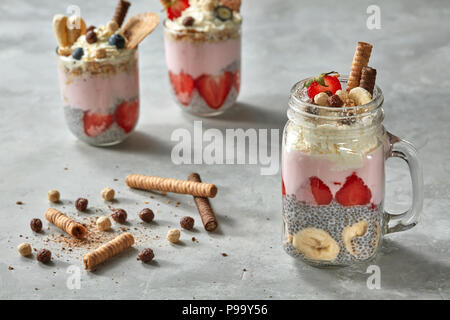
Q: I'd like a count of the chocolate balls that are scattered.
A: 7